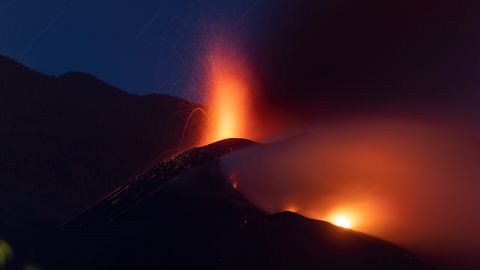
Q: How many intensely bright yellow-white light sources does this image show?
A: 1